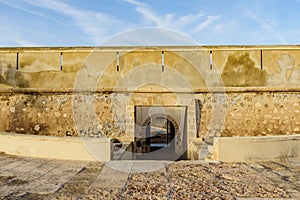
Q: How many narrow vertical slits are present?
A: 6